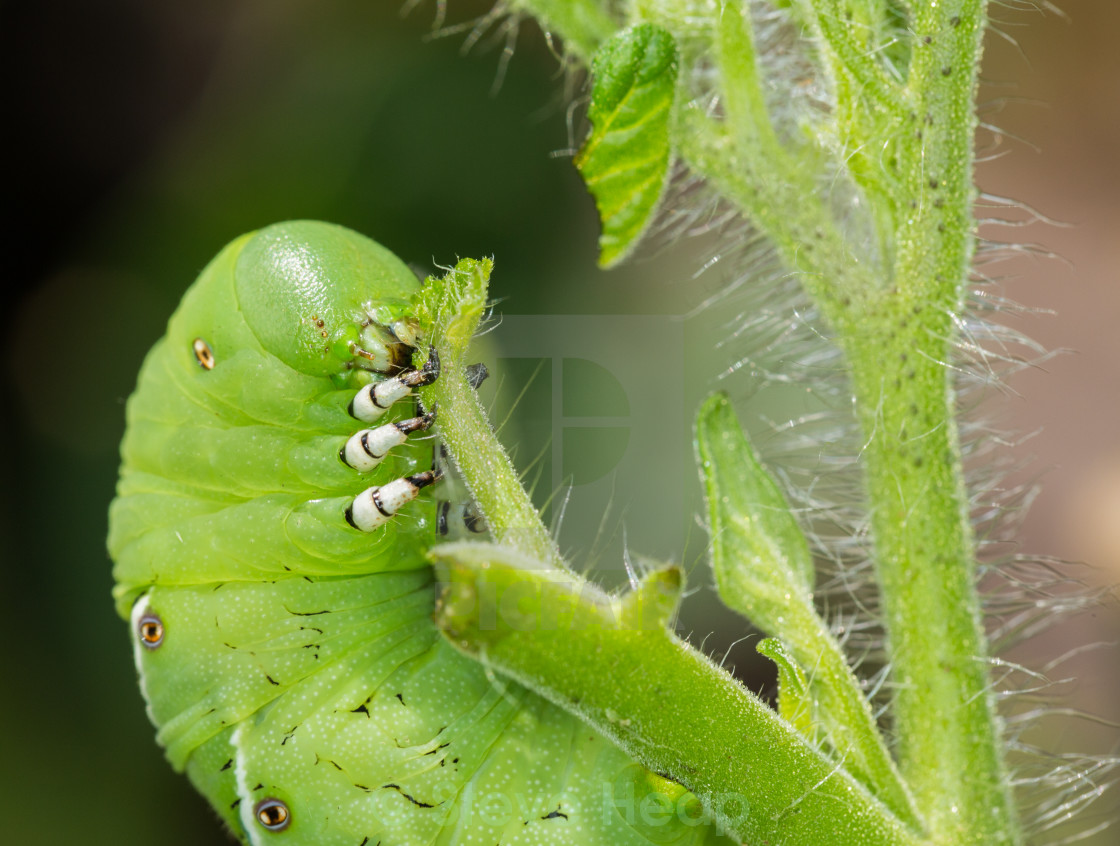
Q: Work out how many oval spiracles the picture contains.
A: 3